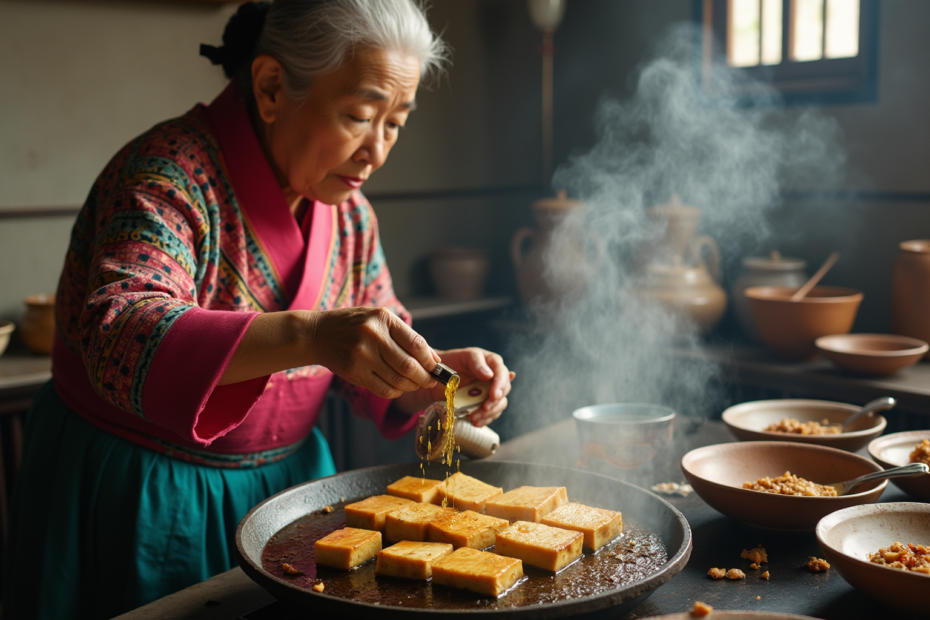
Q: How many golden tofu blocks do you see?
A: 11